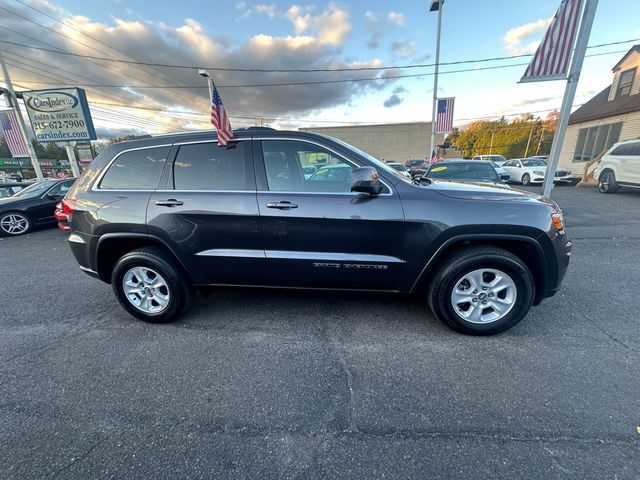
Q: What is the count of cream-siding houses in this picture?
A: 1